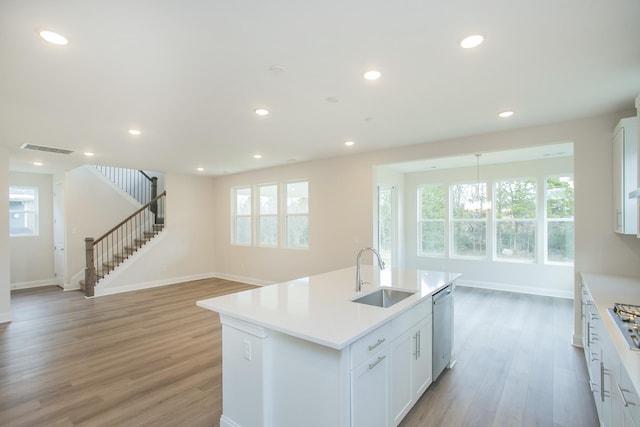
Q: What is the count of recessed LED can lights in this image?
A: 11